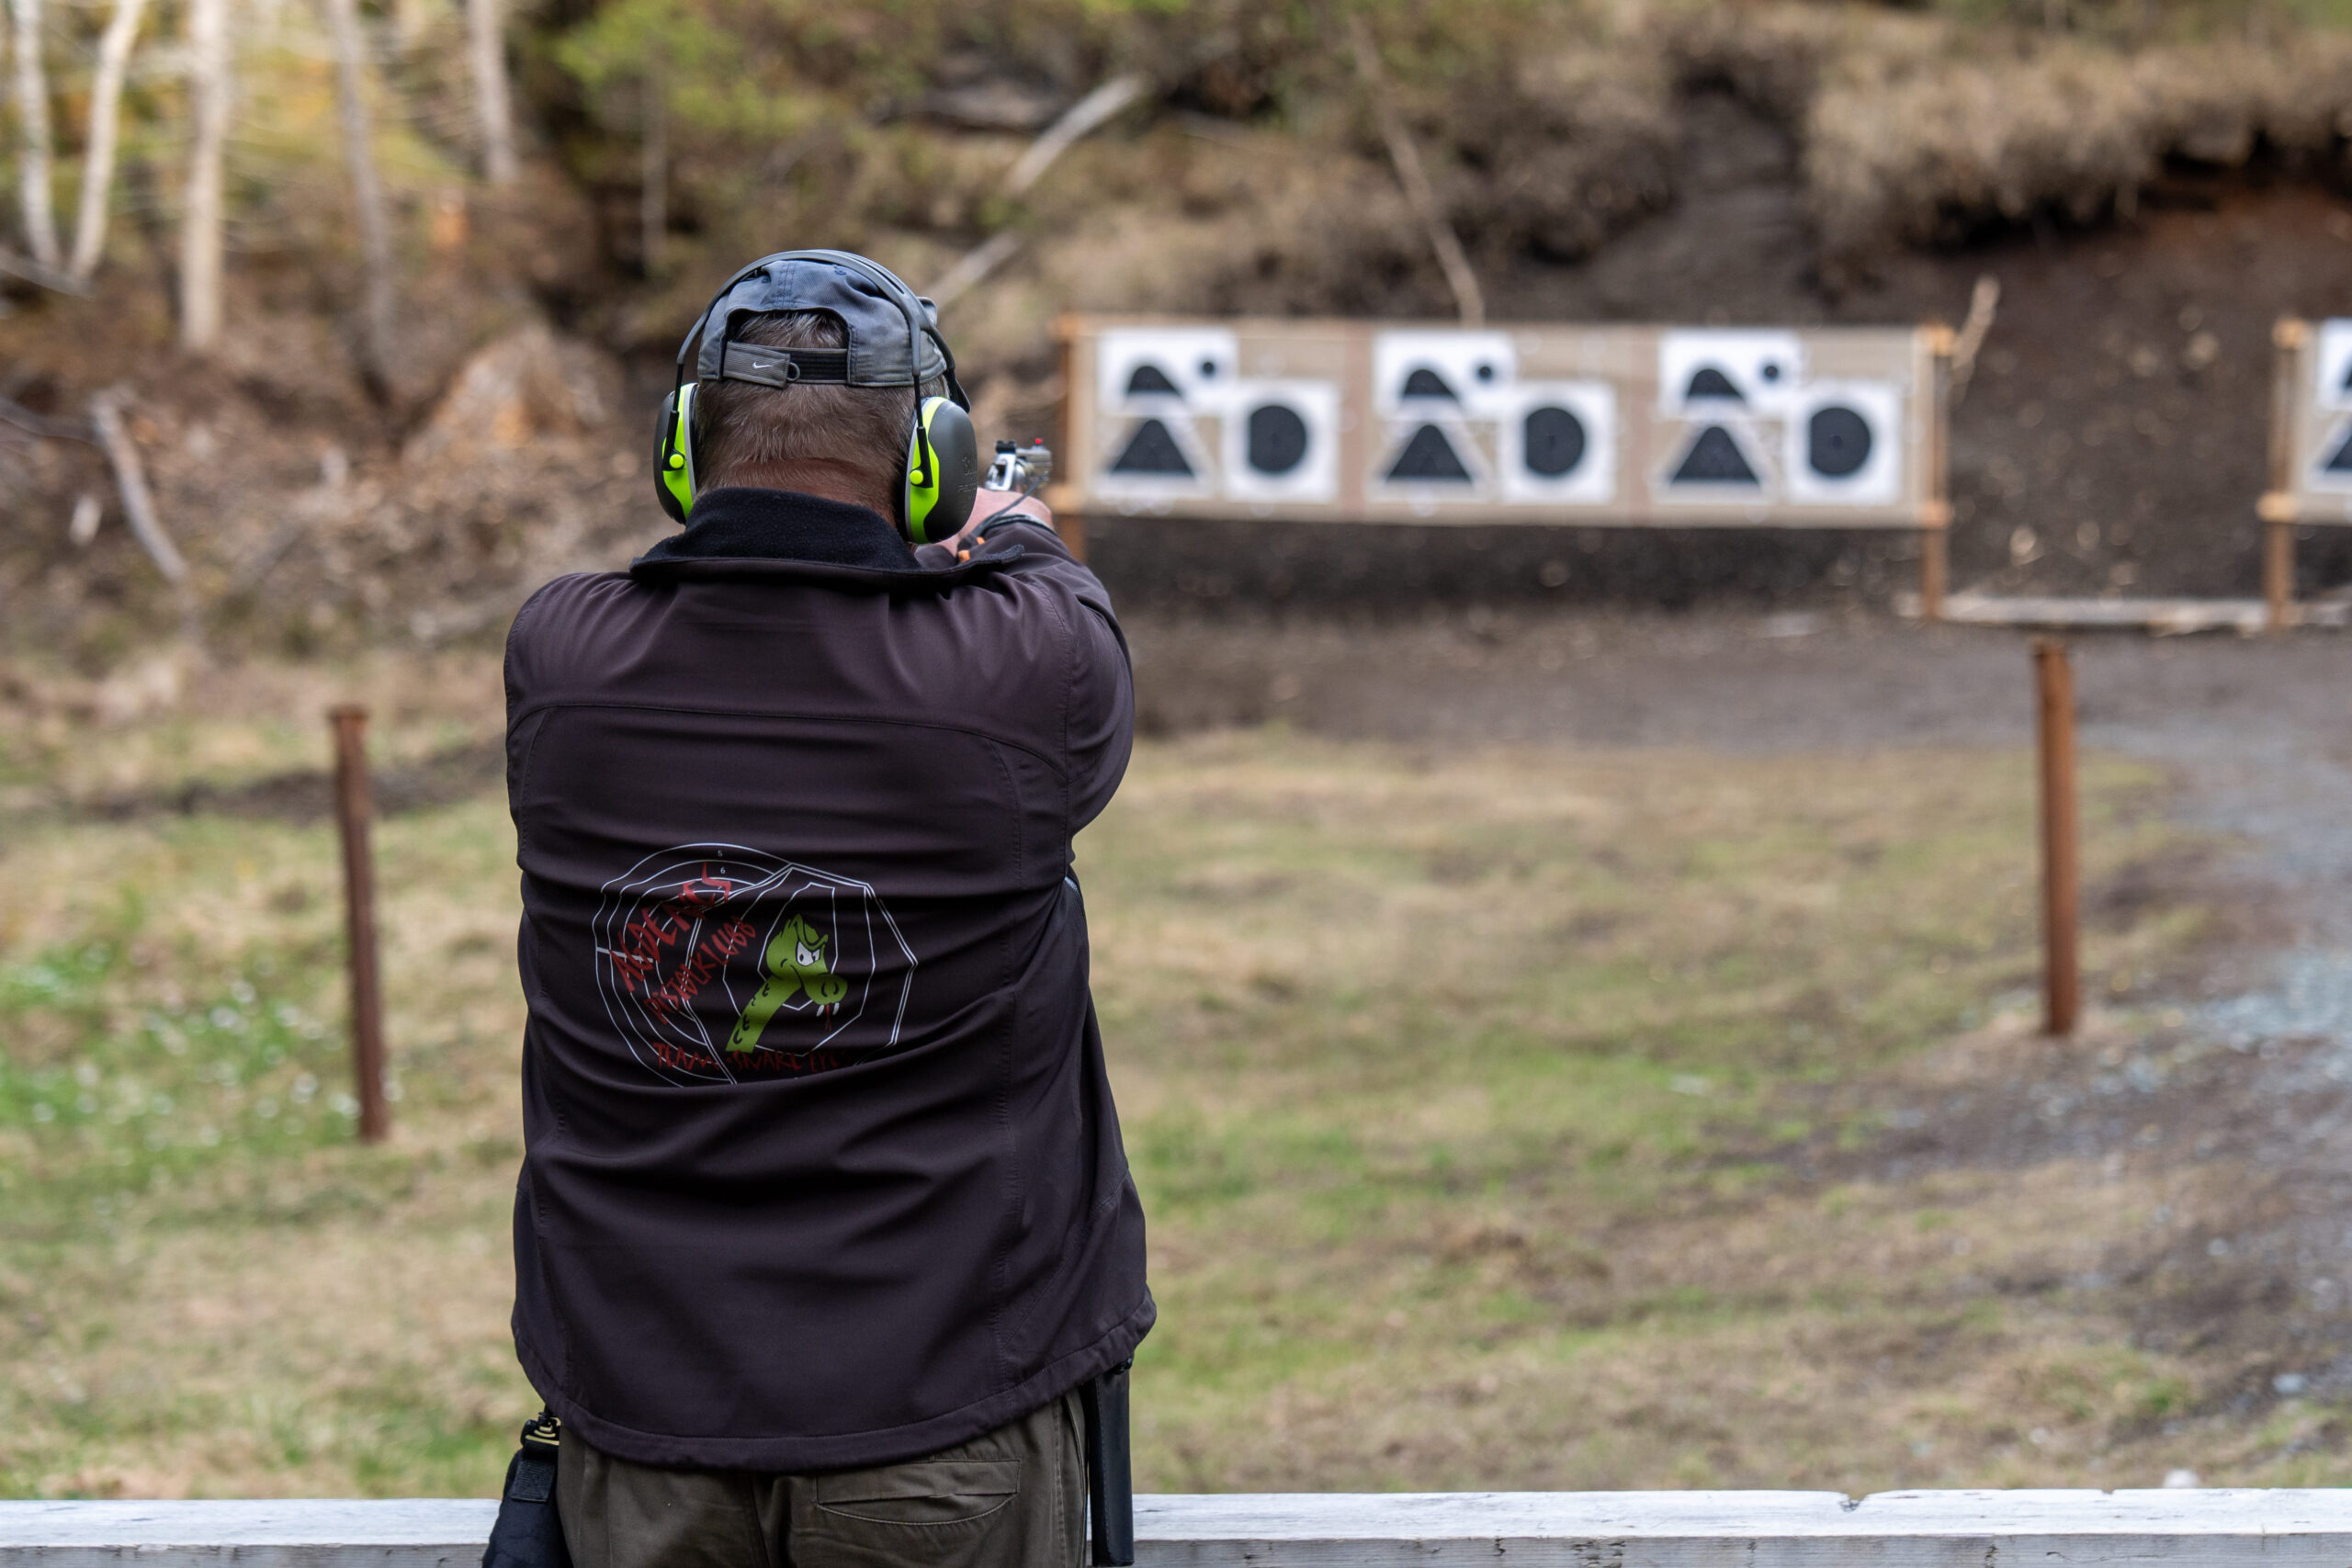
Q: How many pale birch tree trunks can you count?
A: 5